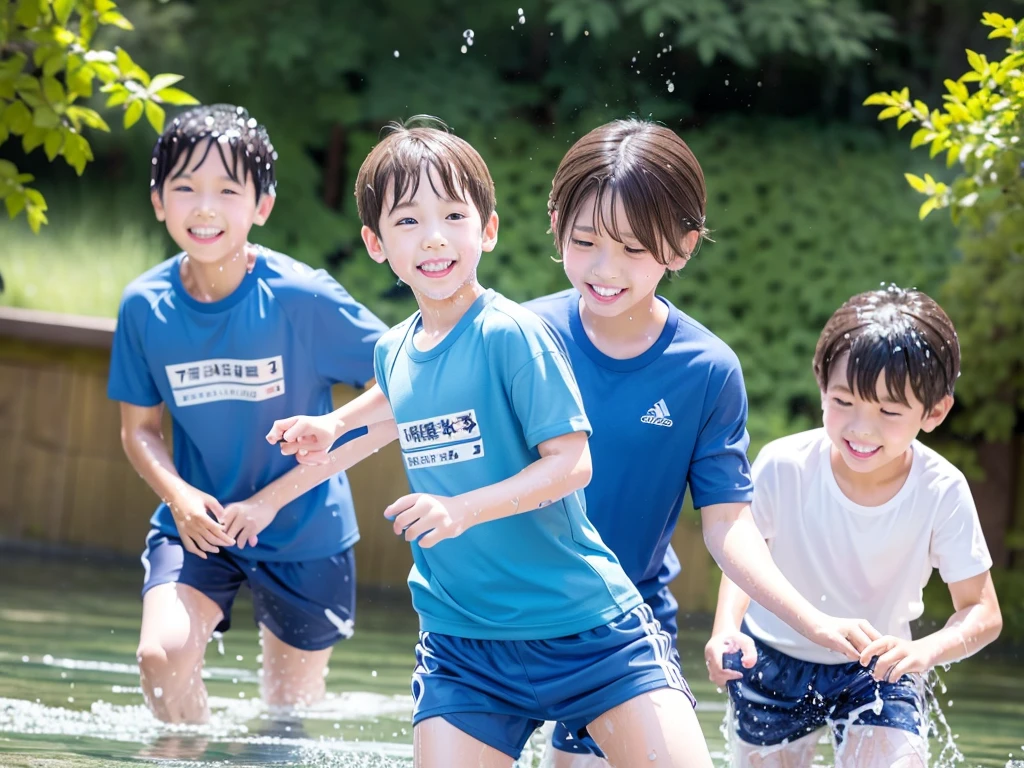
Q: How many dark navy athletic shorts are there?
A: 2